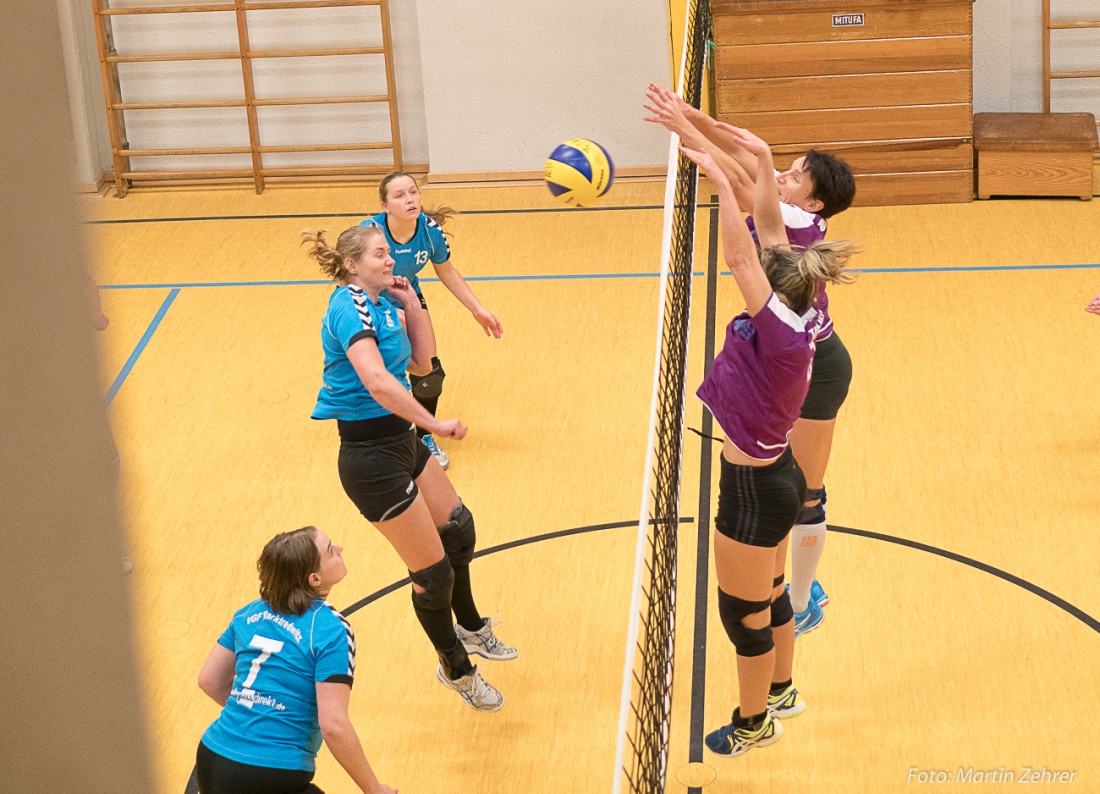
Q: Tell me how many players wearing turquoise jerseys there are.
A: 3